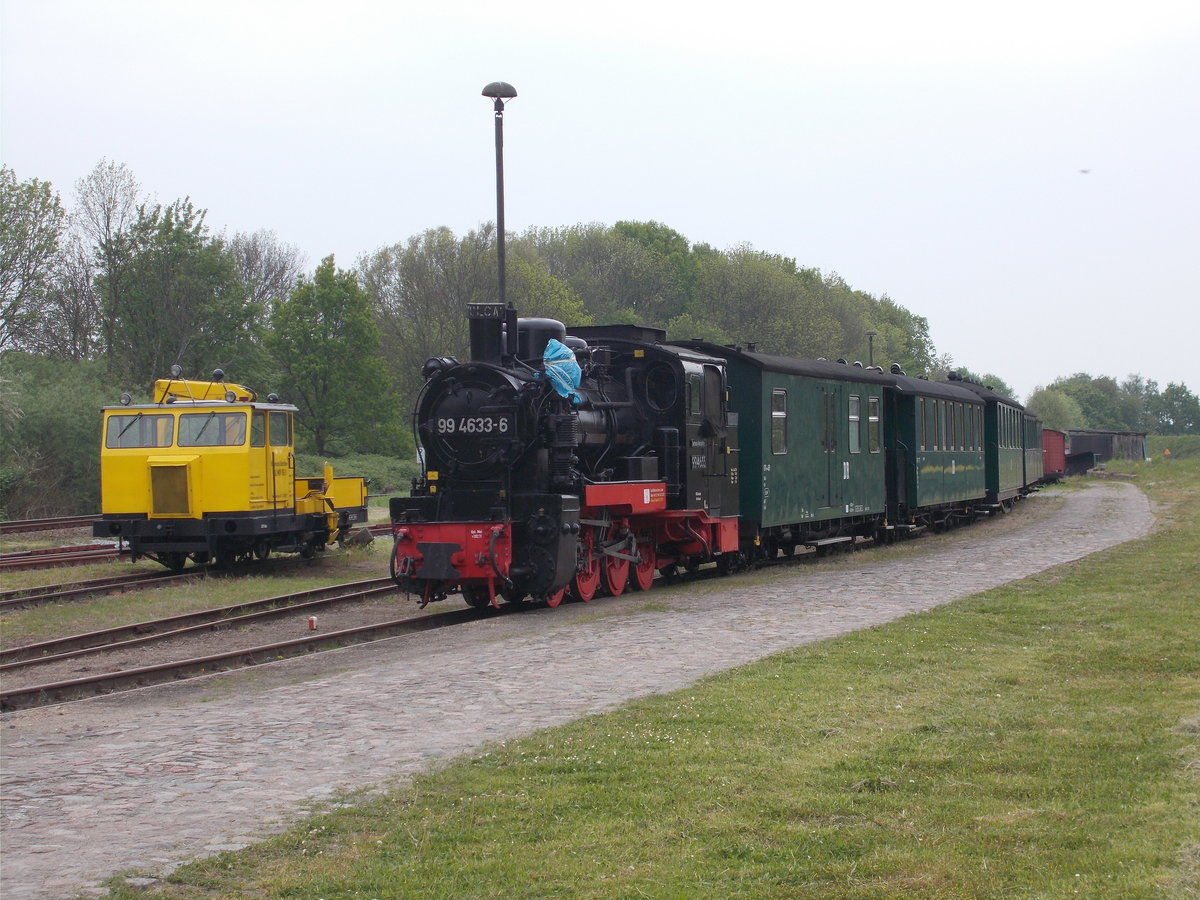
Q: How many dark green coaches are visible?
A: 4